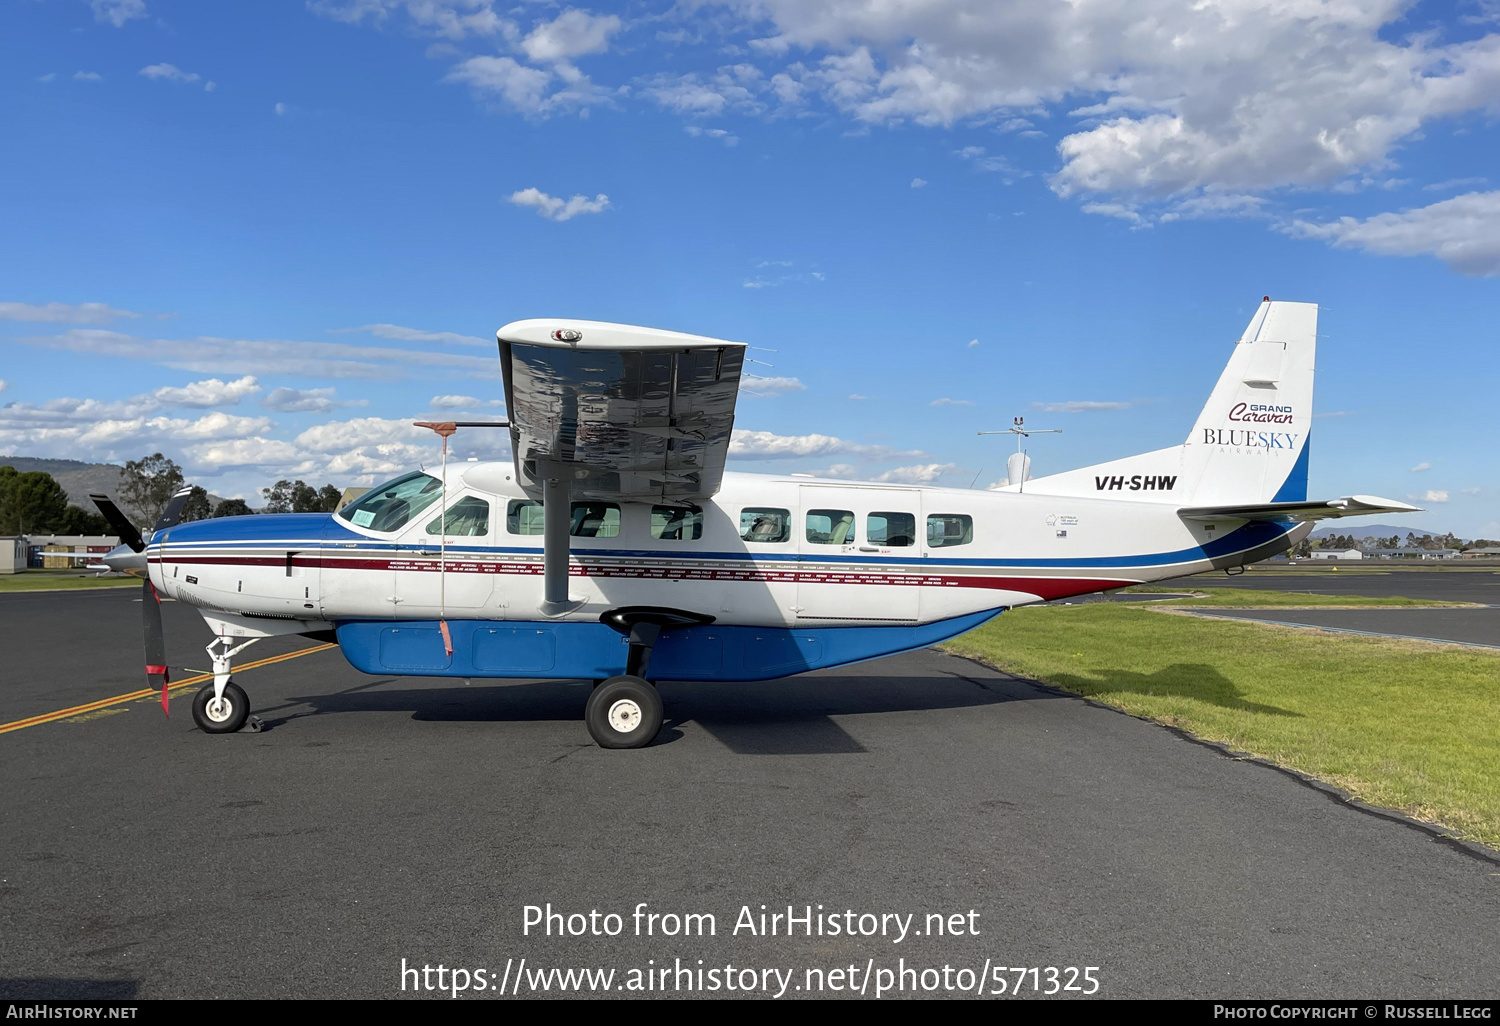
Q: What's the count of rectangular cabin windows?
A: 7